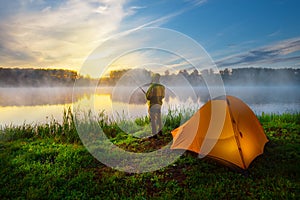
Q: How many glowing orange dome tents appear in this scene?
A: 1